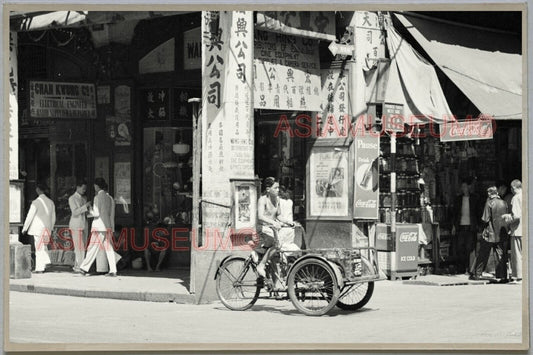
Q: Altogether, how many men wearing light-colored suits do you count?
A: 3